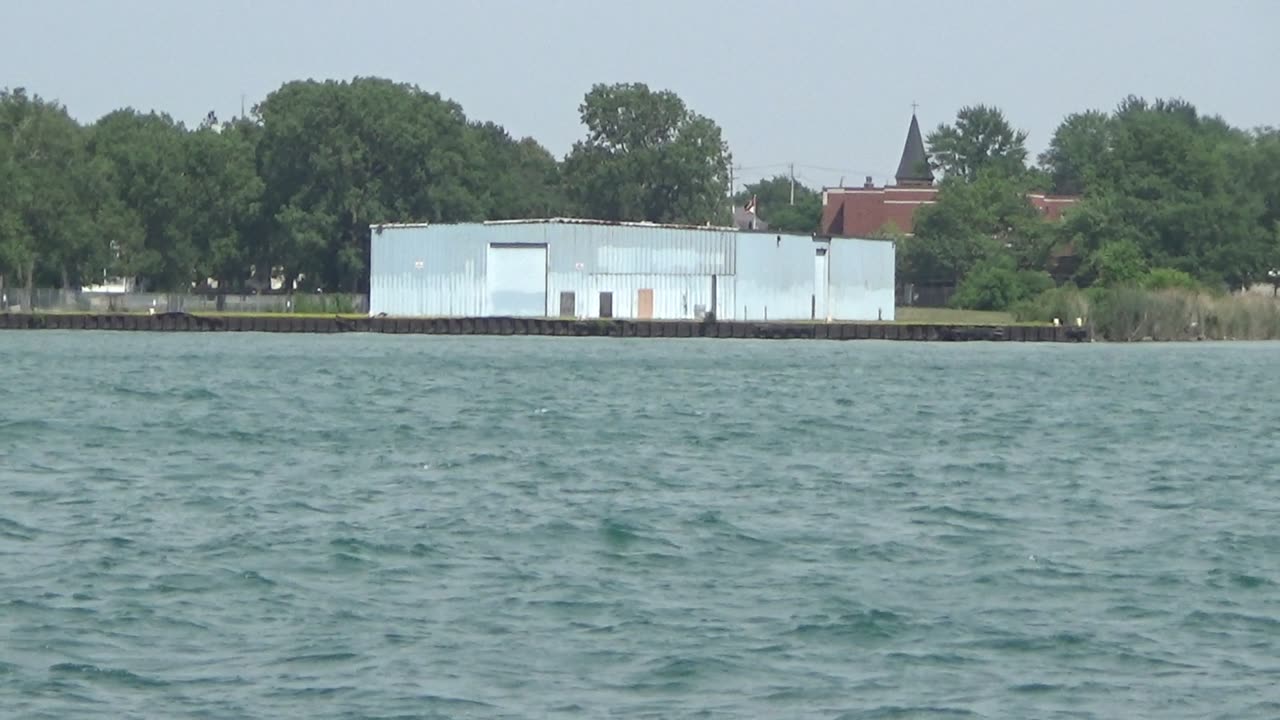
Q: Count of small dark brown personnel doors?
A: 2